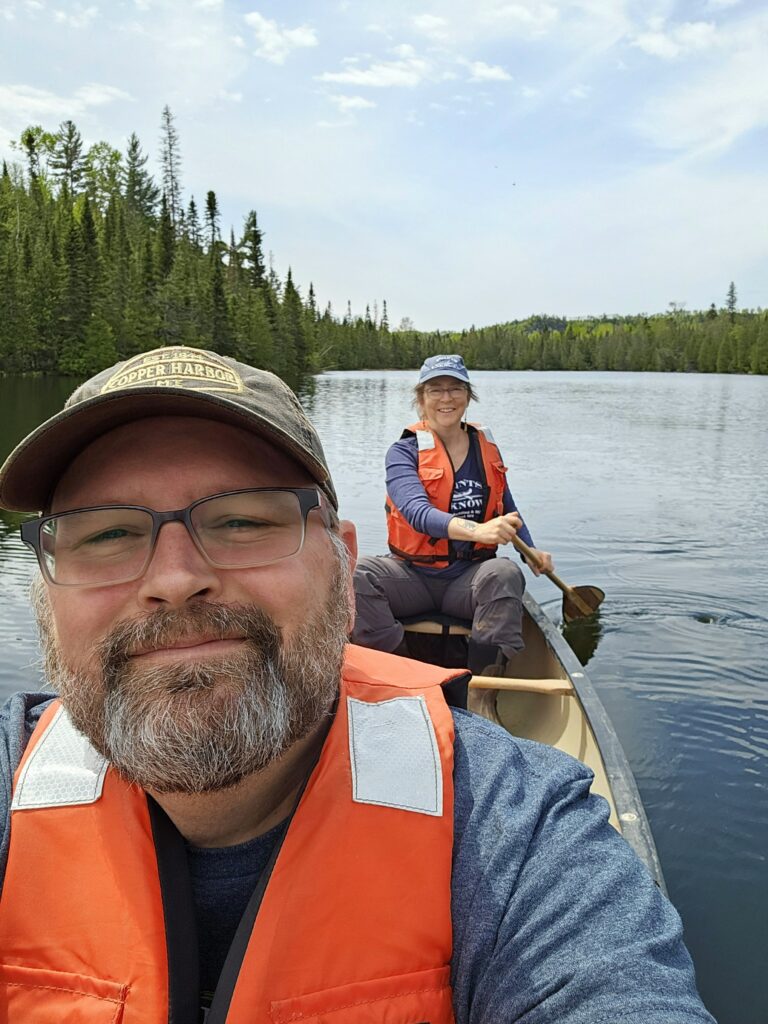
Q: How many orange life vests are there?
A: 2